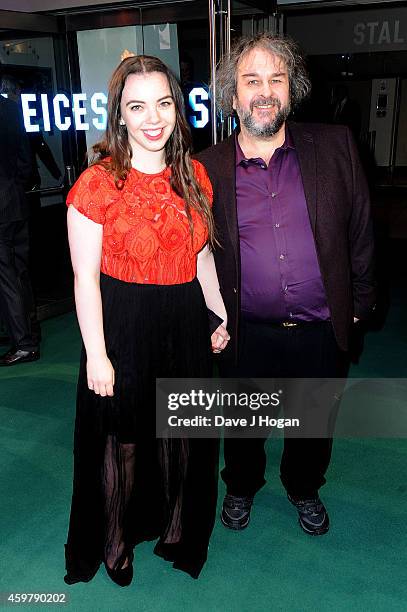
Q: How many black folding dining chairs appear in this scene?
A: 0